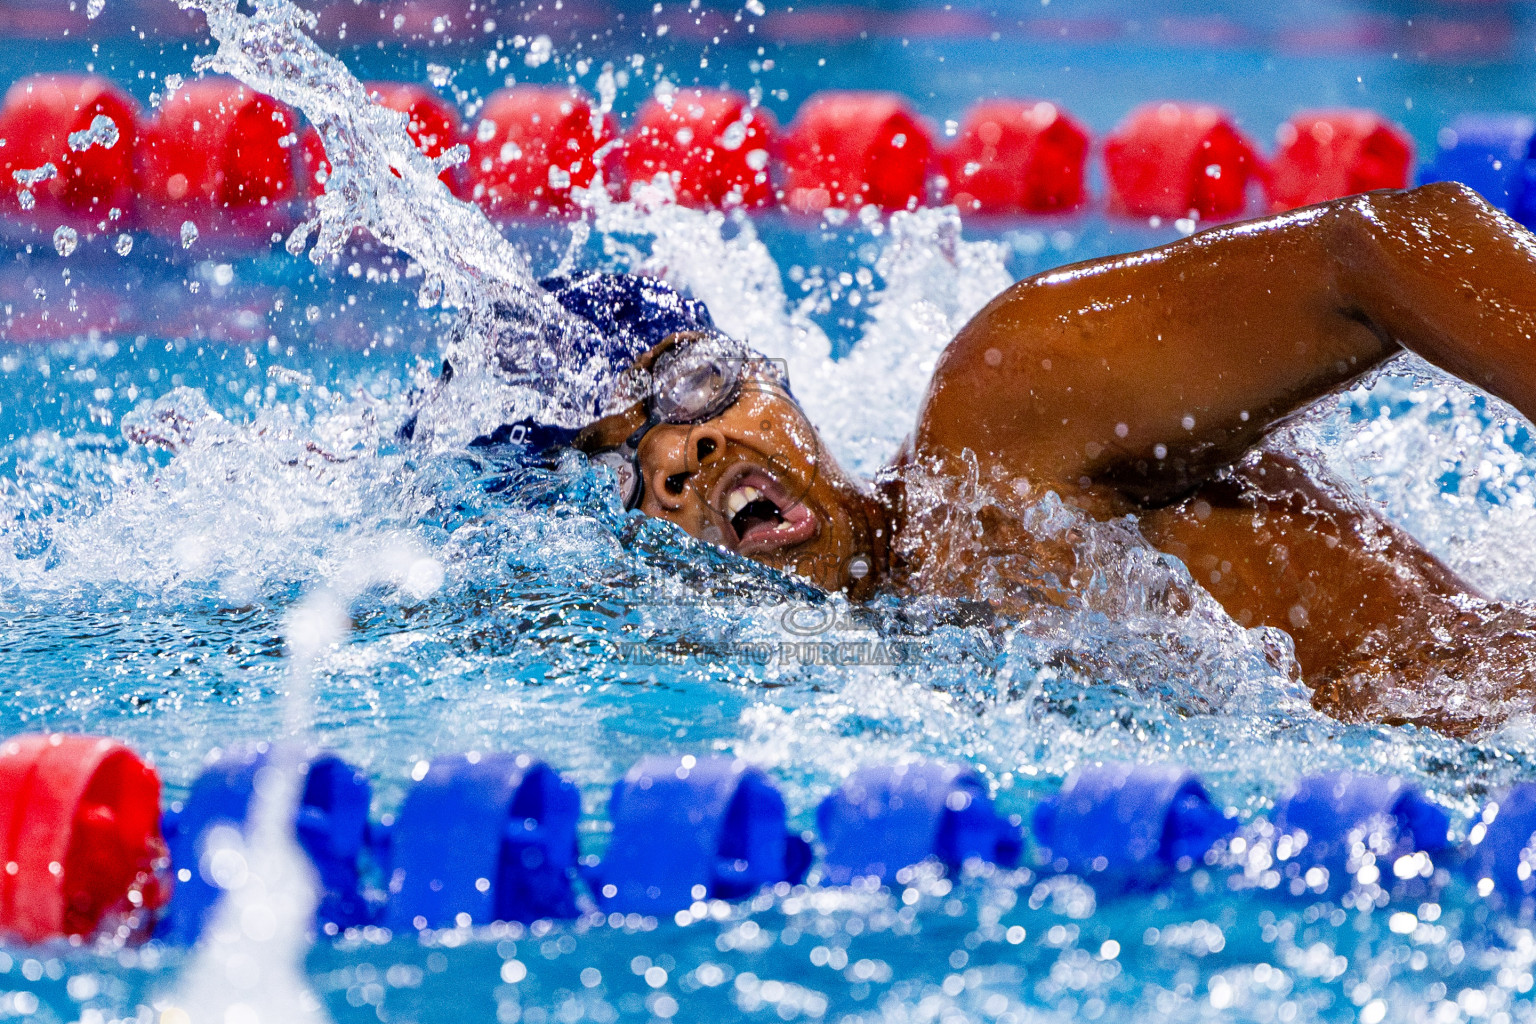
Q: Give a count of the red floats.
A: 10